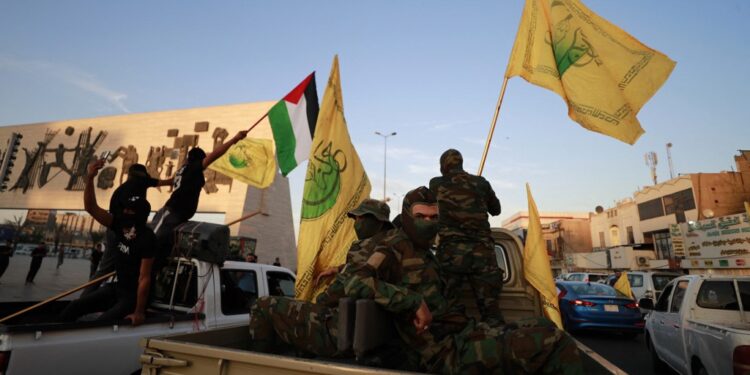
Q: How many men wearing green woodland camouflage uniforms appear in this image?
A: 3